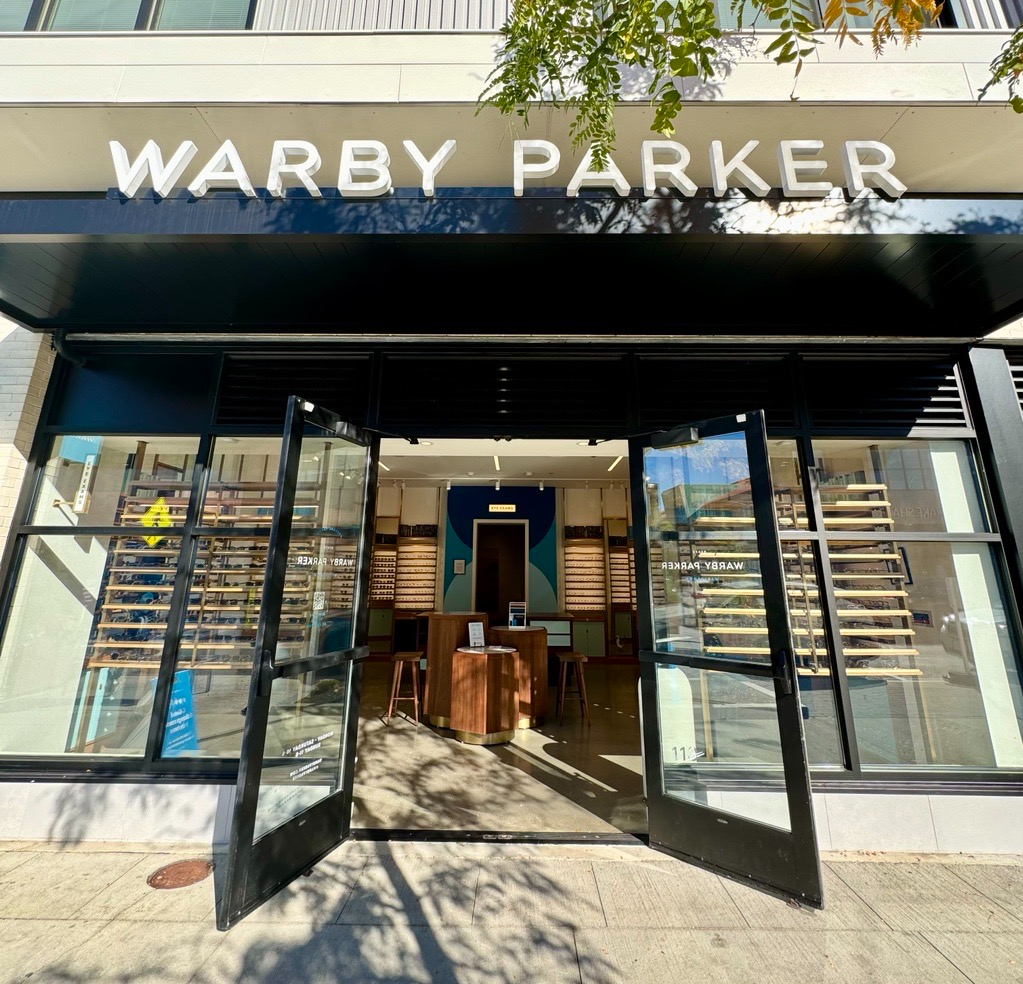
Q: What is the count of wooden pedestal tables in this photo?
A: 3